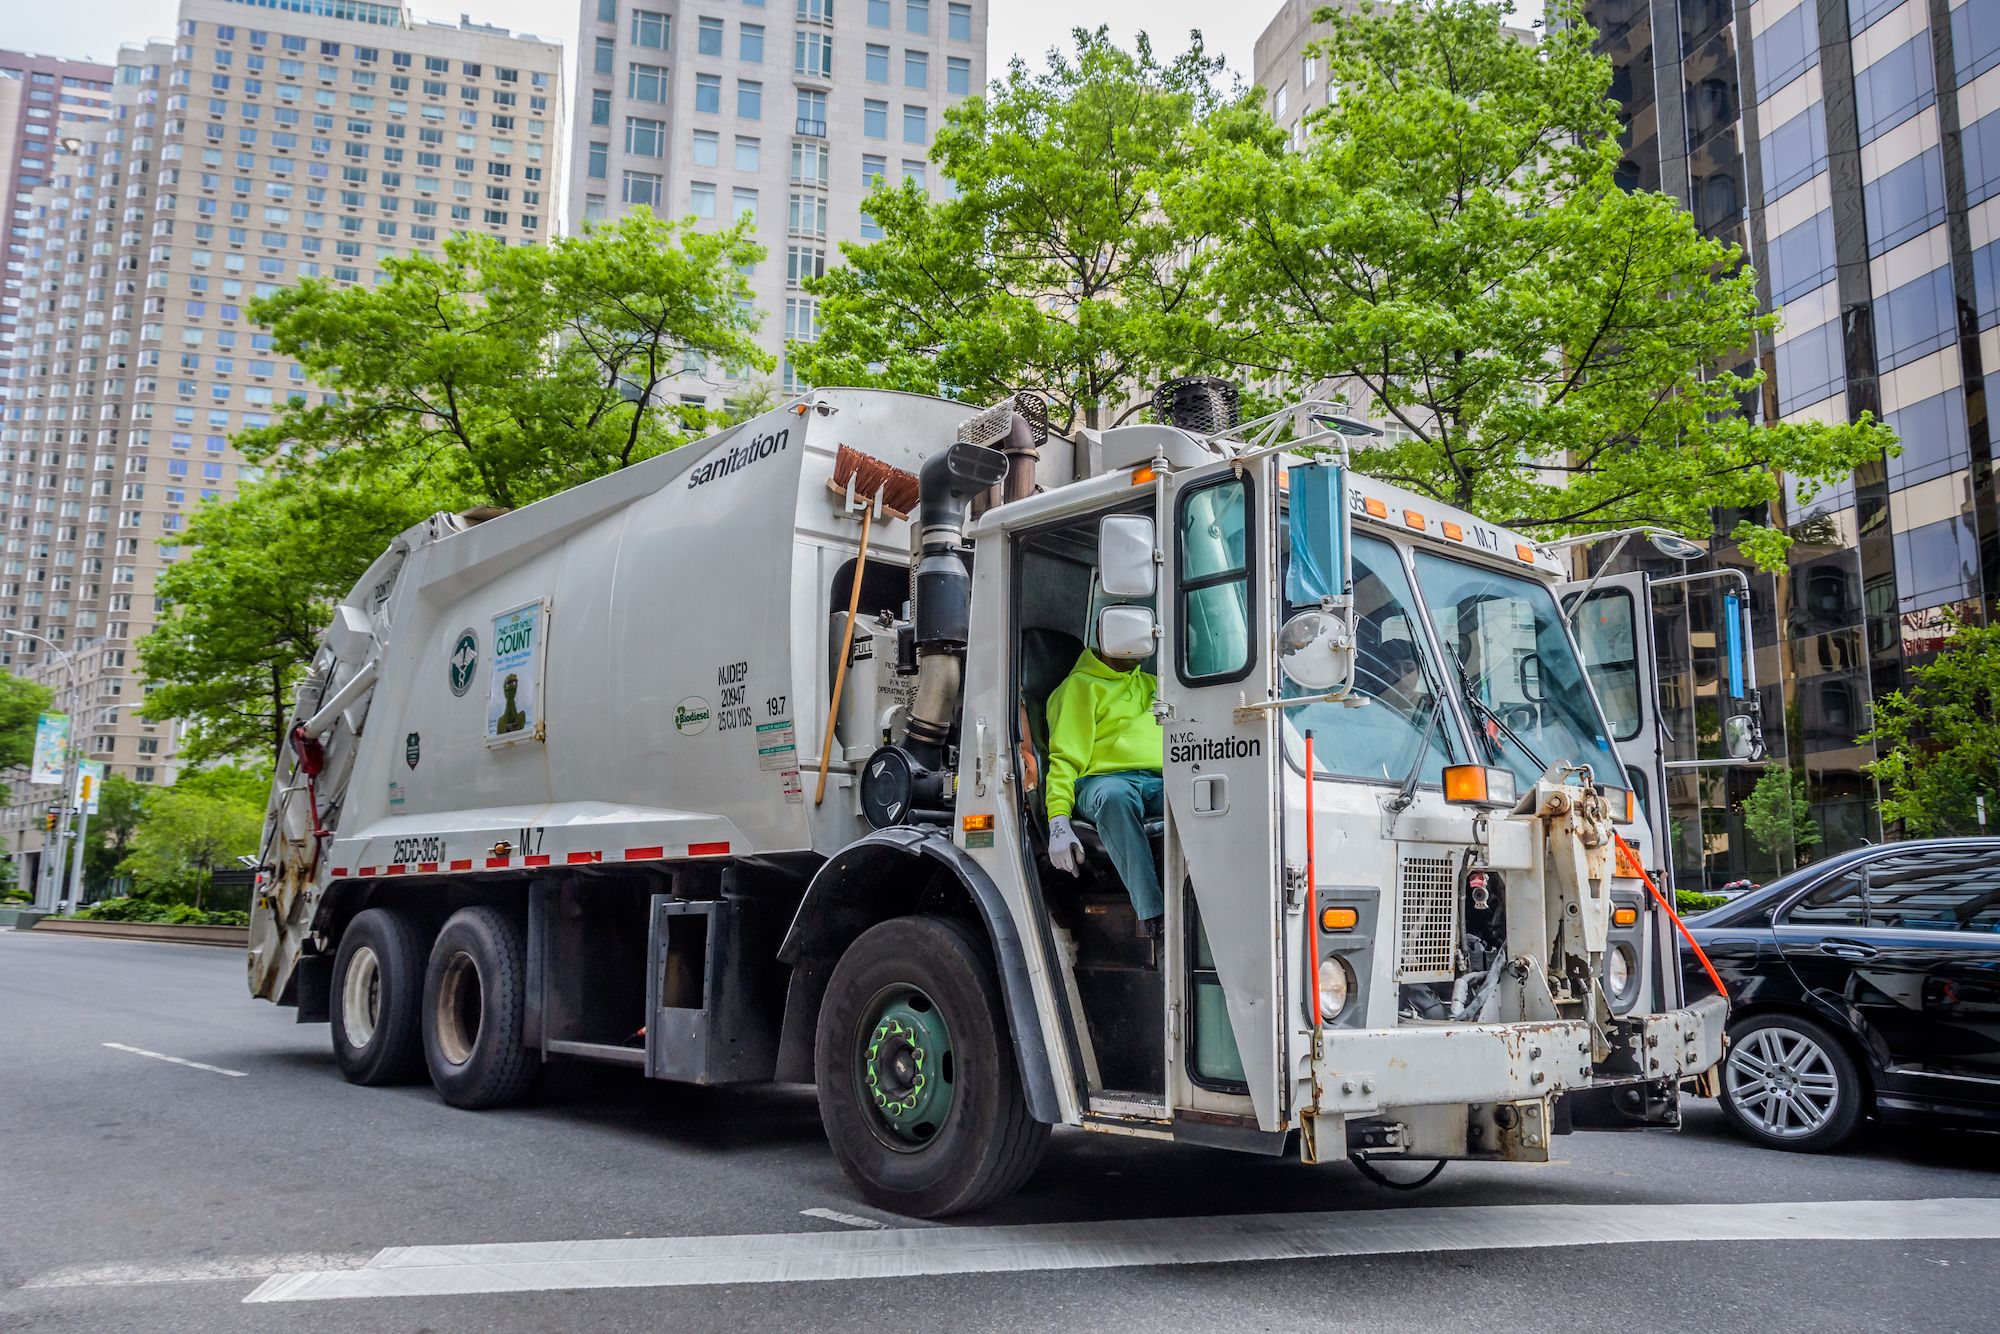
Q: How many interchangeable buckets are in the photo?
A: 0